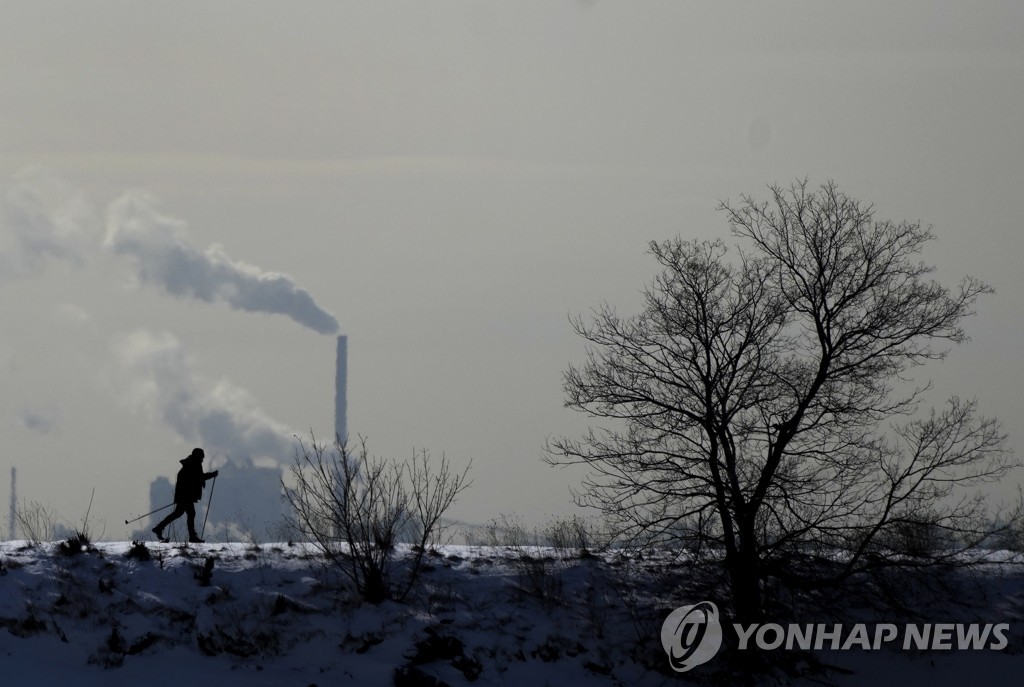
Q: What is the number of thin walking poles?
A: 2